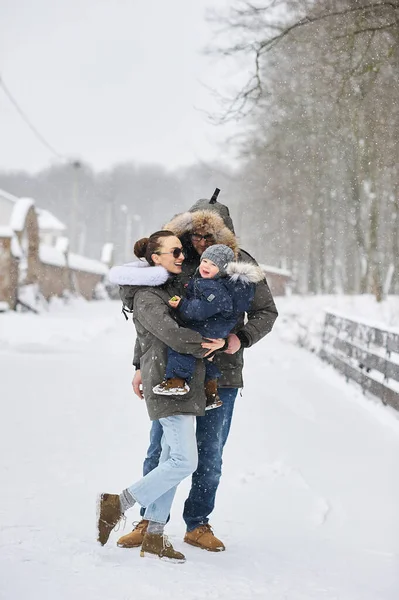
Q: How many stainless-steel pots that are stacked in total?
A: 0